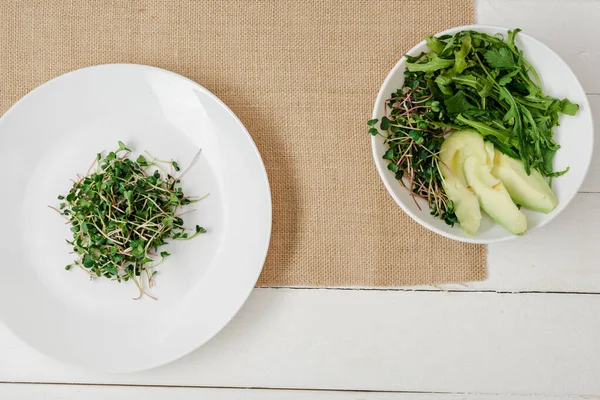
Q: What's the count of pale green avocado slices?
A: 3